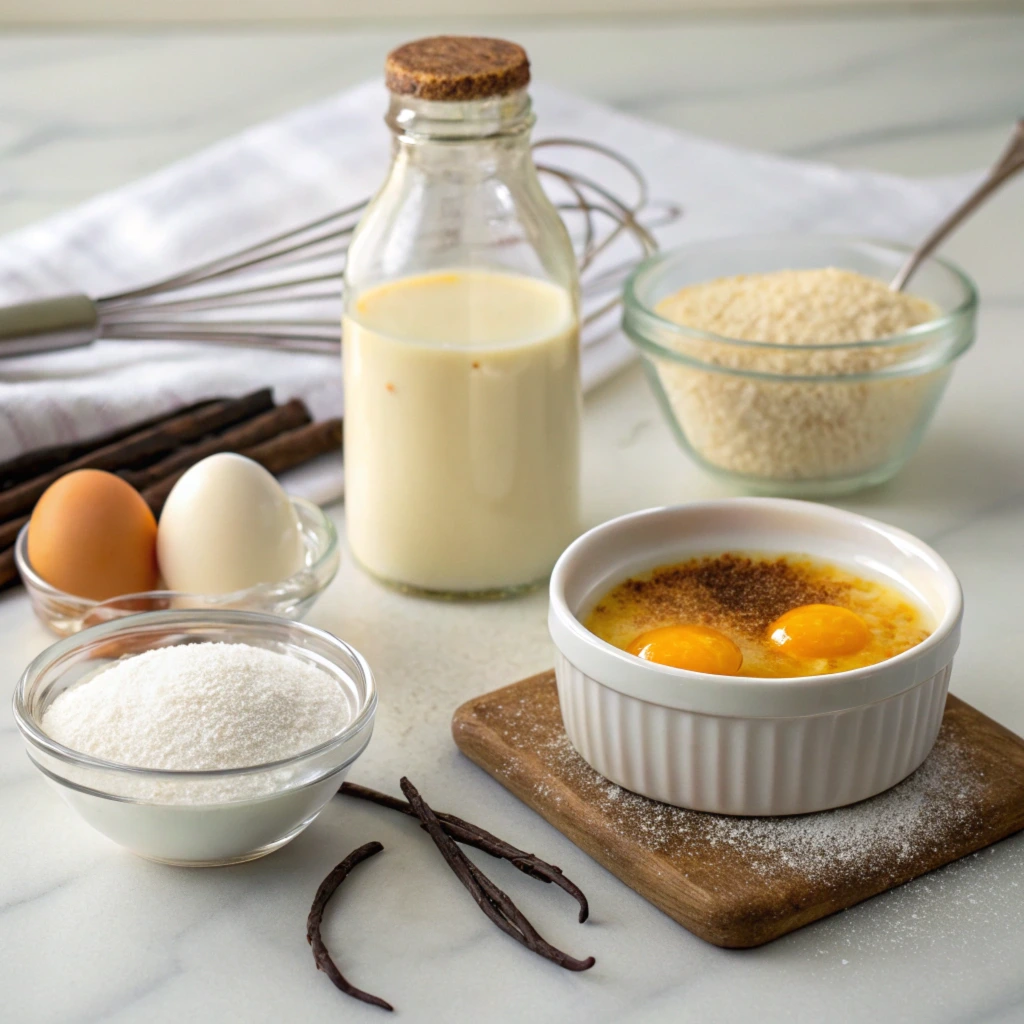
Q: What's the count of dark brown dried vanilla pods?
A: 3